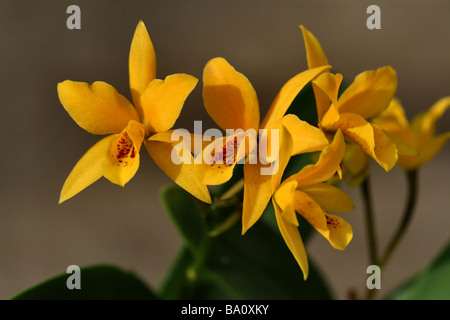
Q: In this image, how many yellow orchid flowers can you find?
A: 5